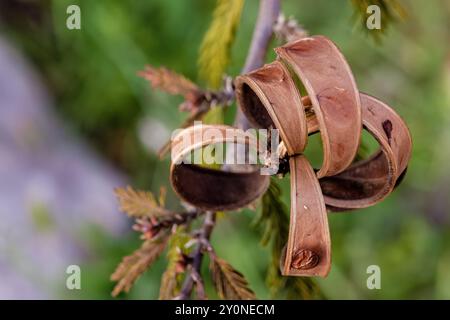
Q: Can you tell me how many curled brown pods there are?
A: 5